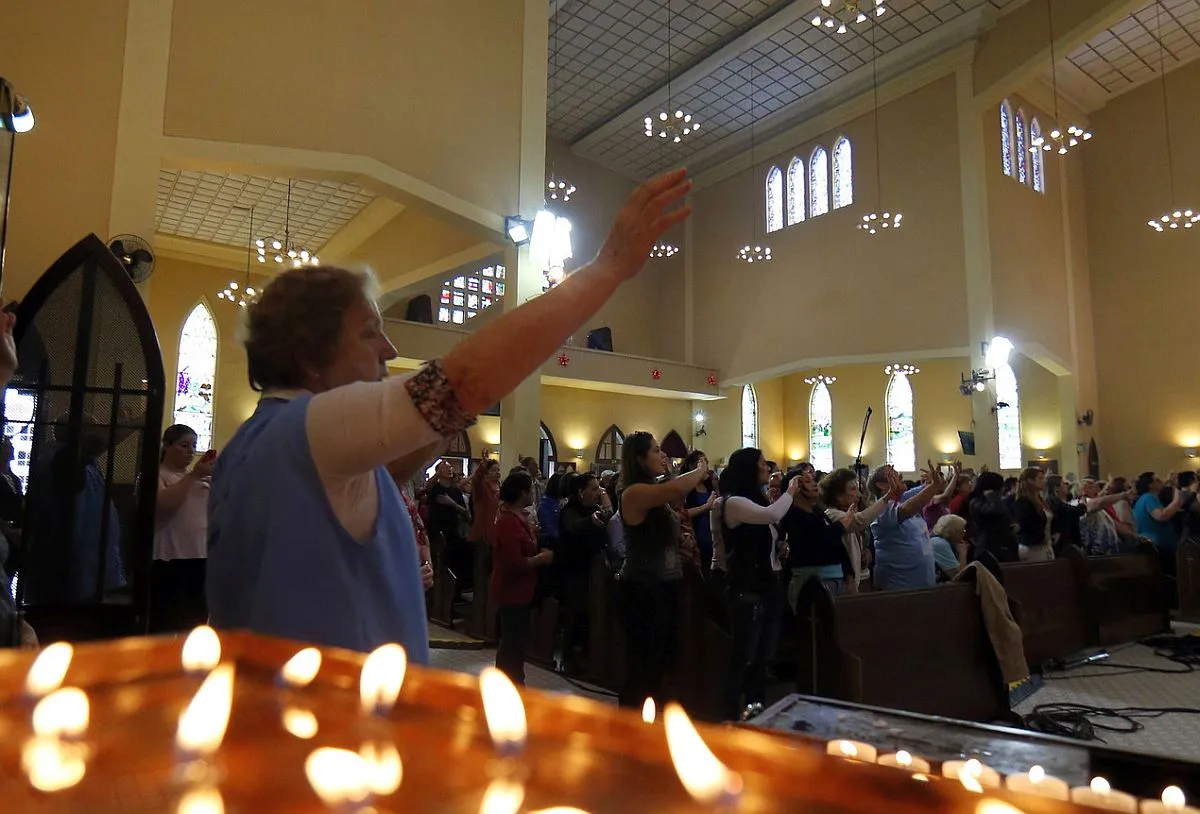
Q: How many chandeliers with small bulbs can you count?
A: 12